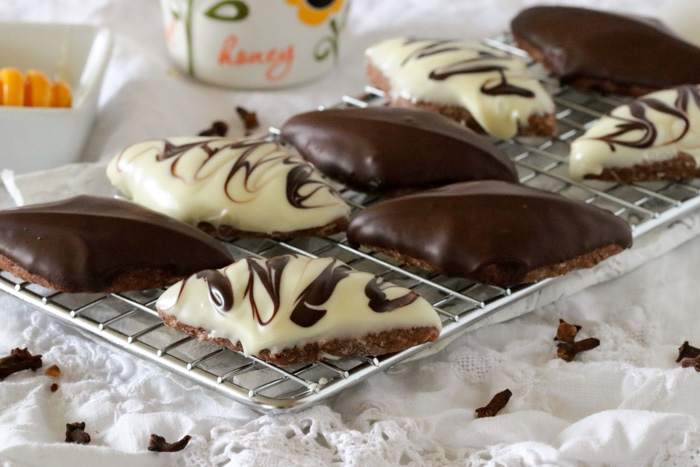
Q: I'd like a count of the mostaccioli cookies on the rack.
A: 8